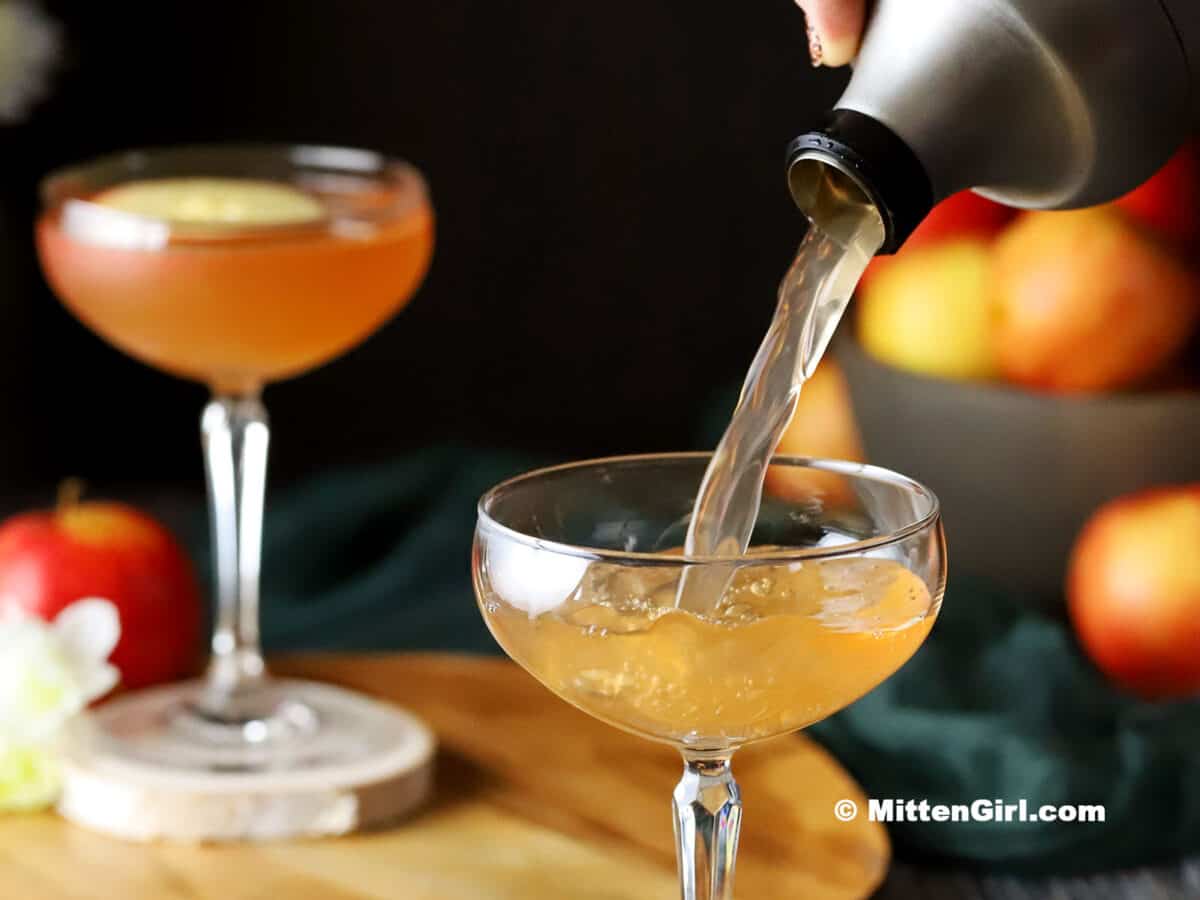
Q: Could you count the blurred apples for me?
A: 7